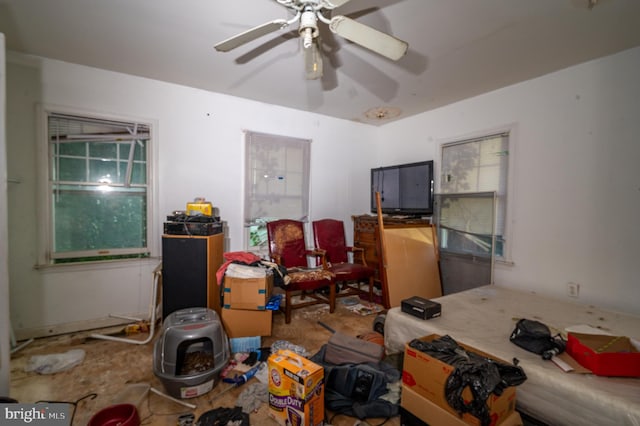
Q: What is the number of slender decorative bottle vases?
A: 0